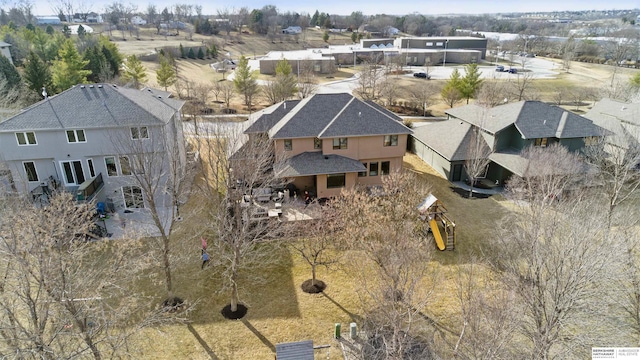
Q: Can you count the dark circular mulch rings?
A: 3